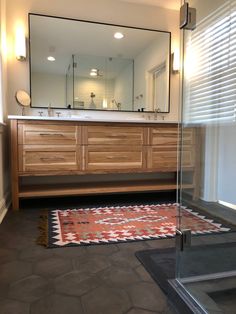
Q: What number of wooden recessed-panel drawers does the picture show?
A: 6